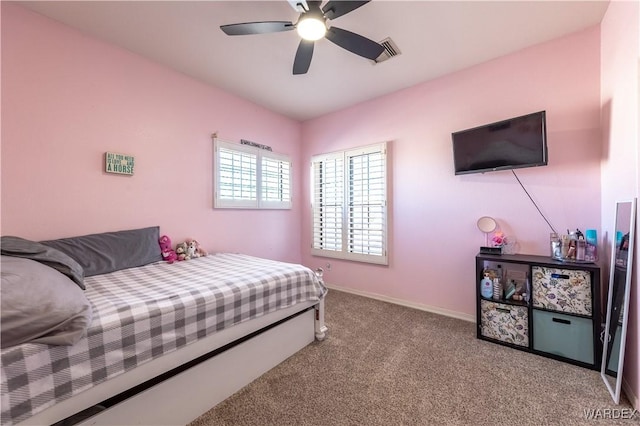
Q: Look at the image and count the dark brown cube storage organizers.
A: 1